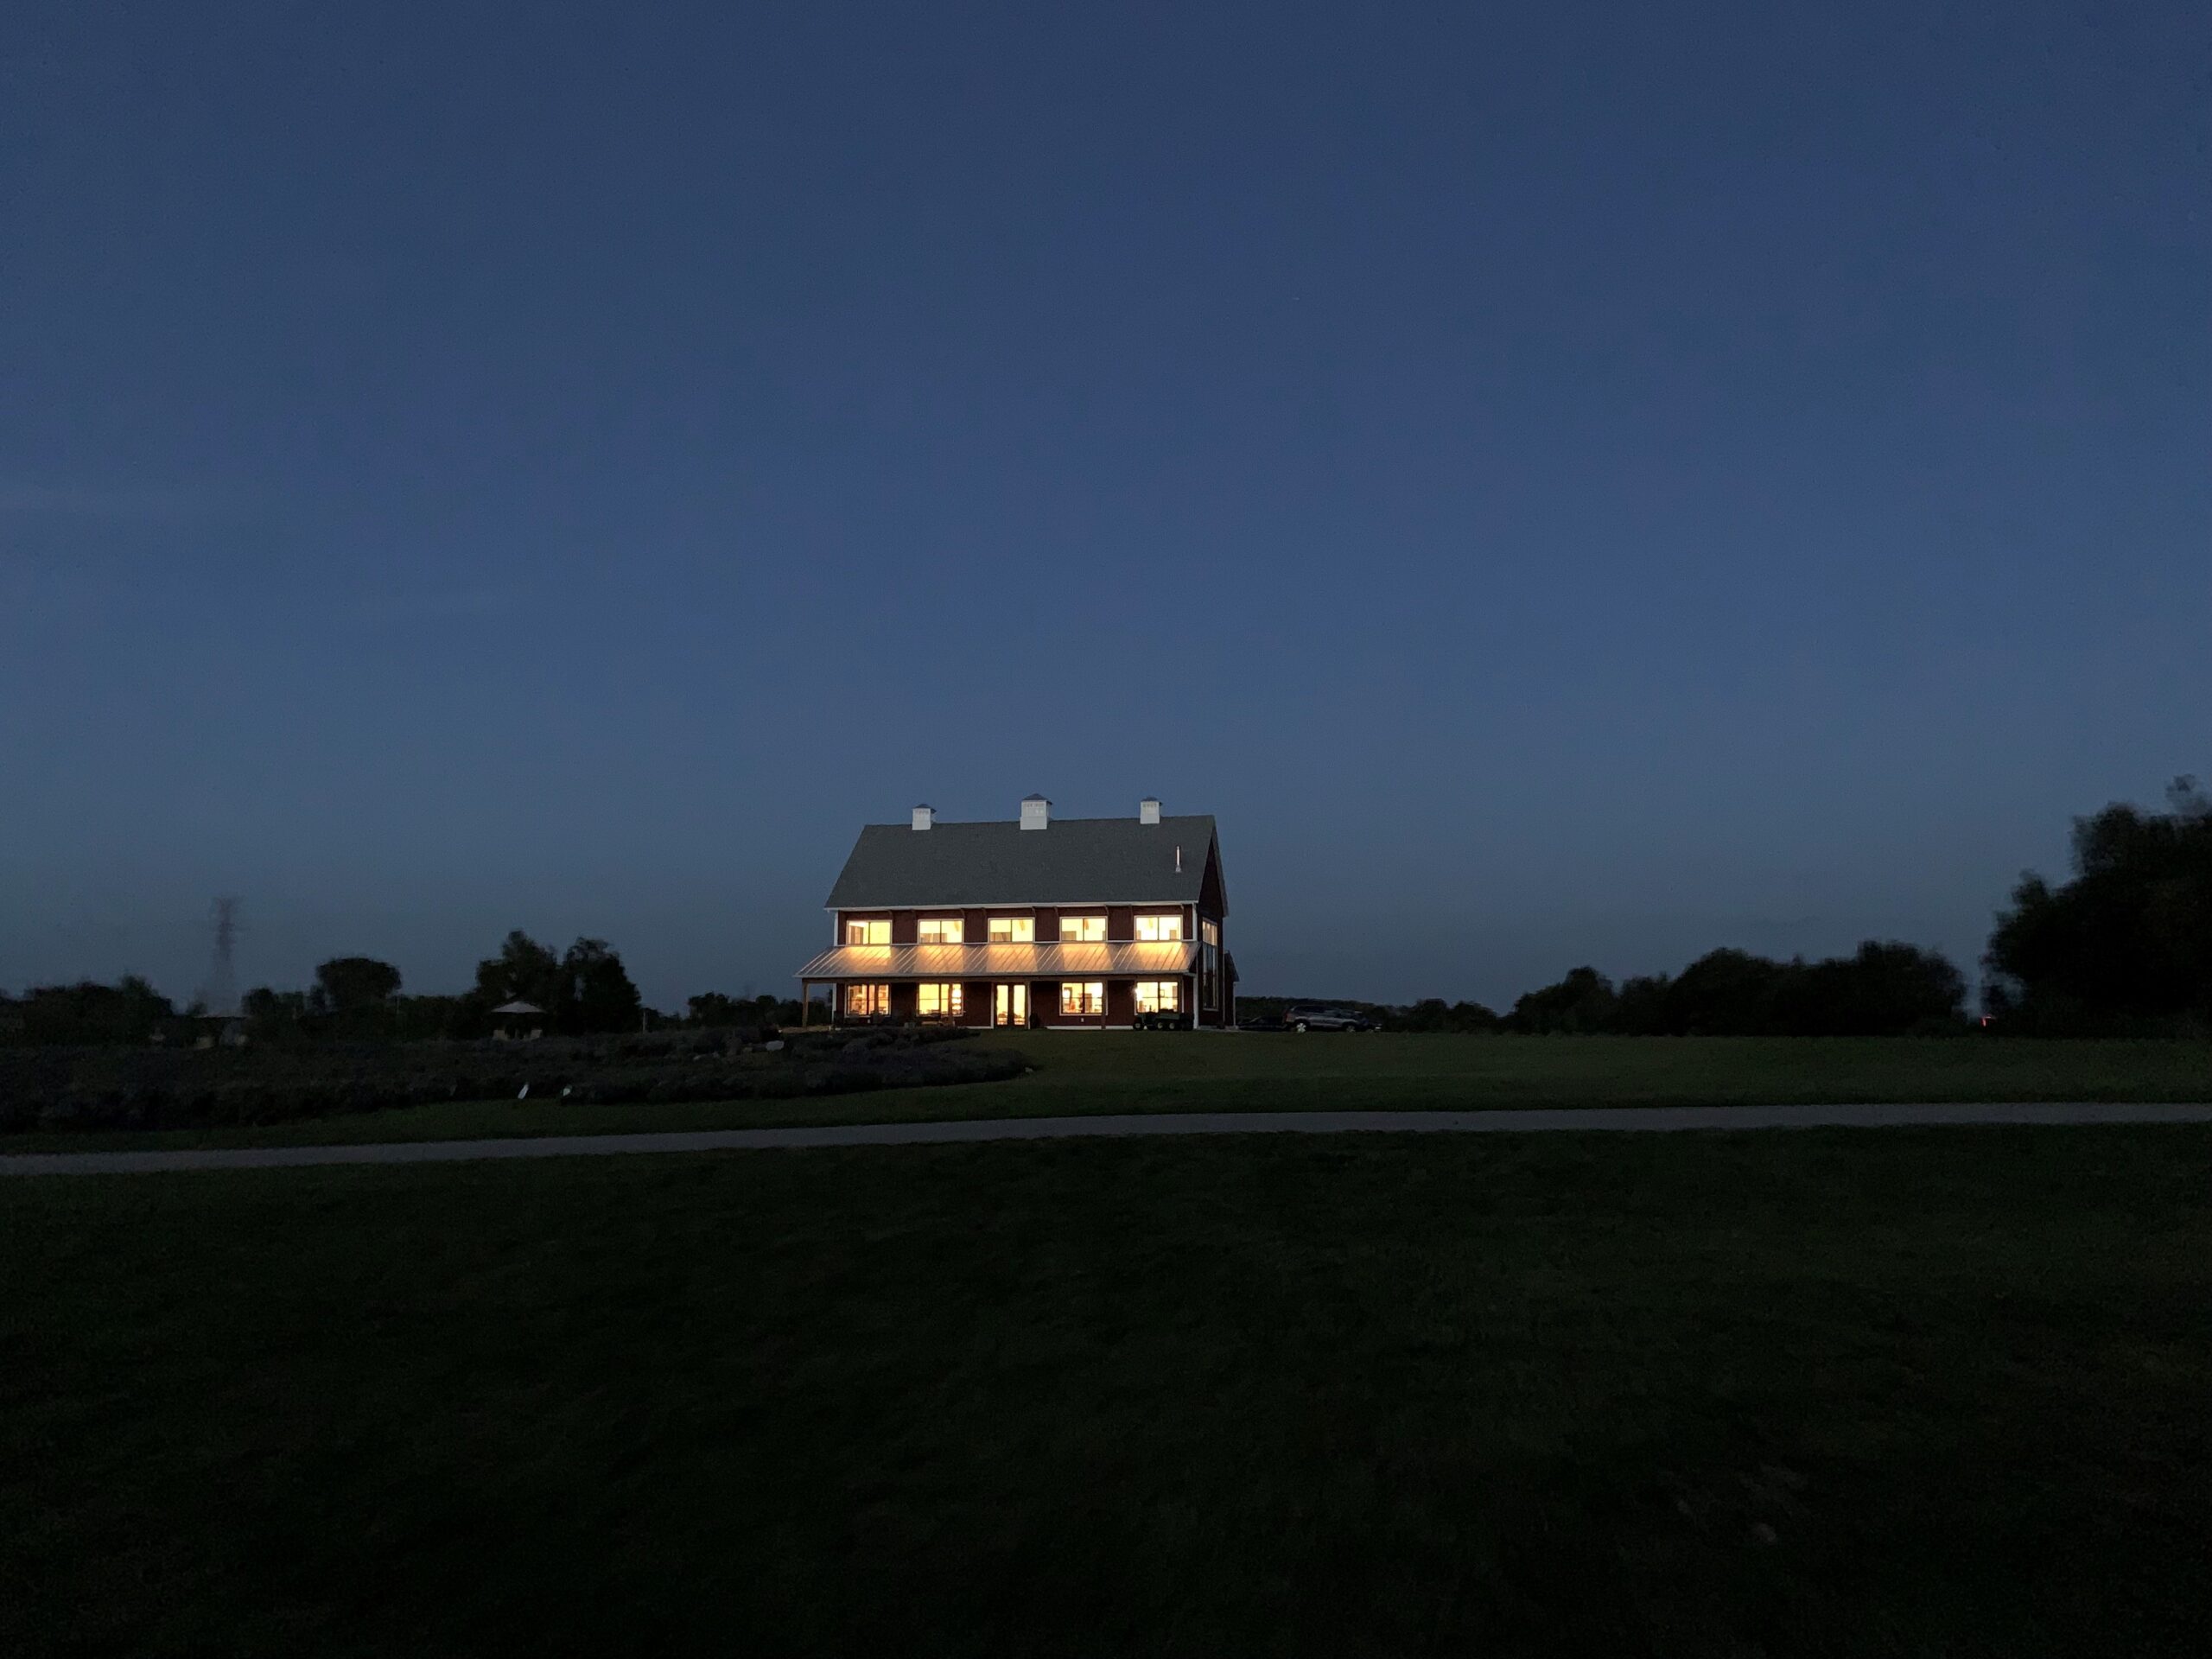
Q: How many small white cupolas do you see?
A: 3